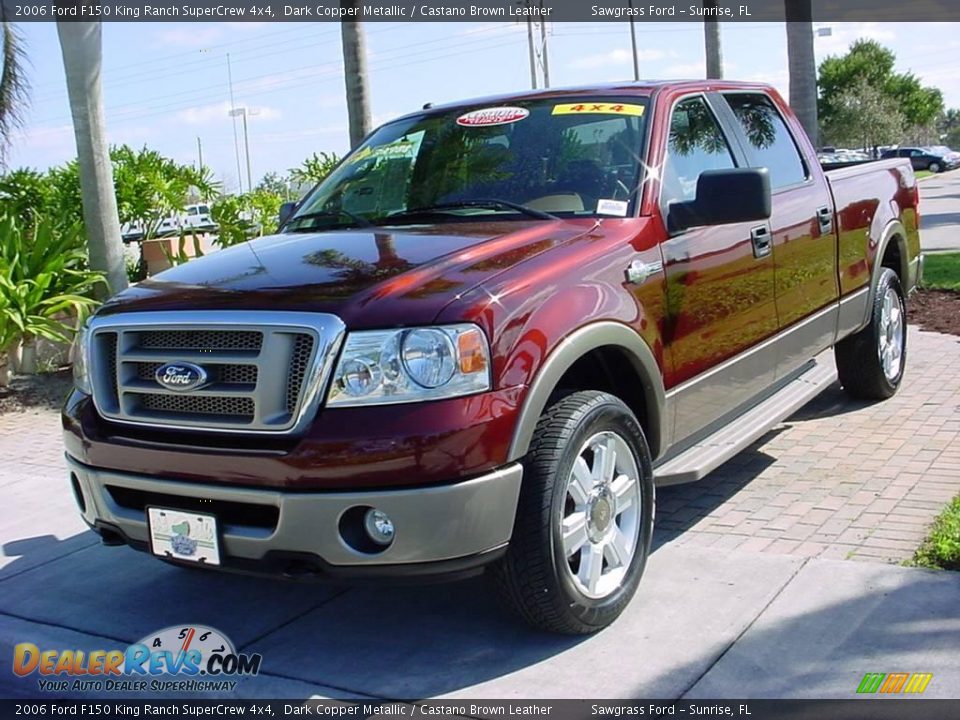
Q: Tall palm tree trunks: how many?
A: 4